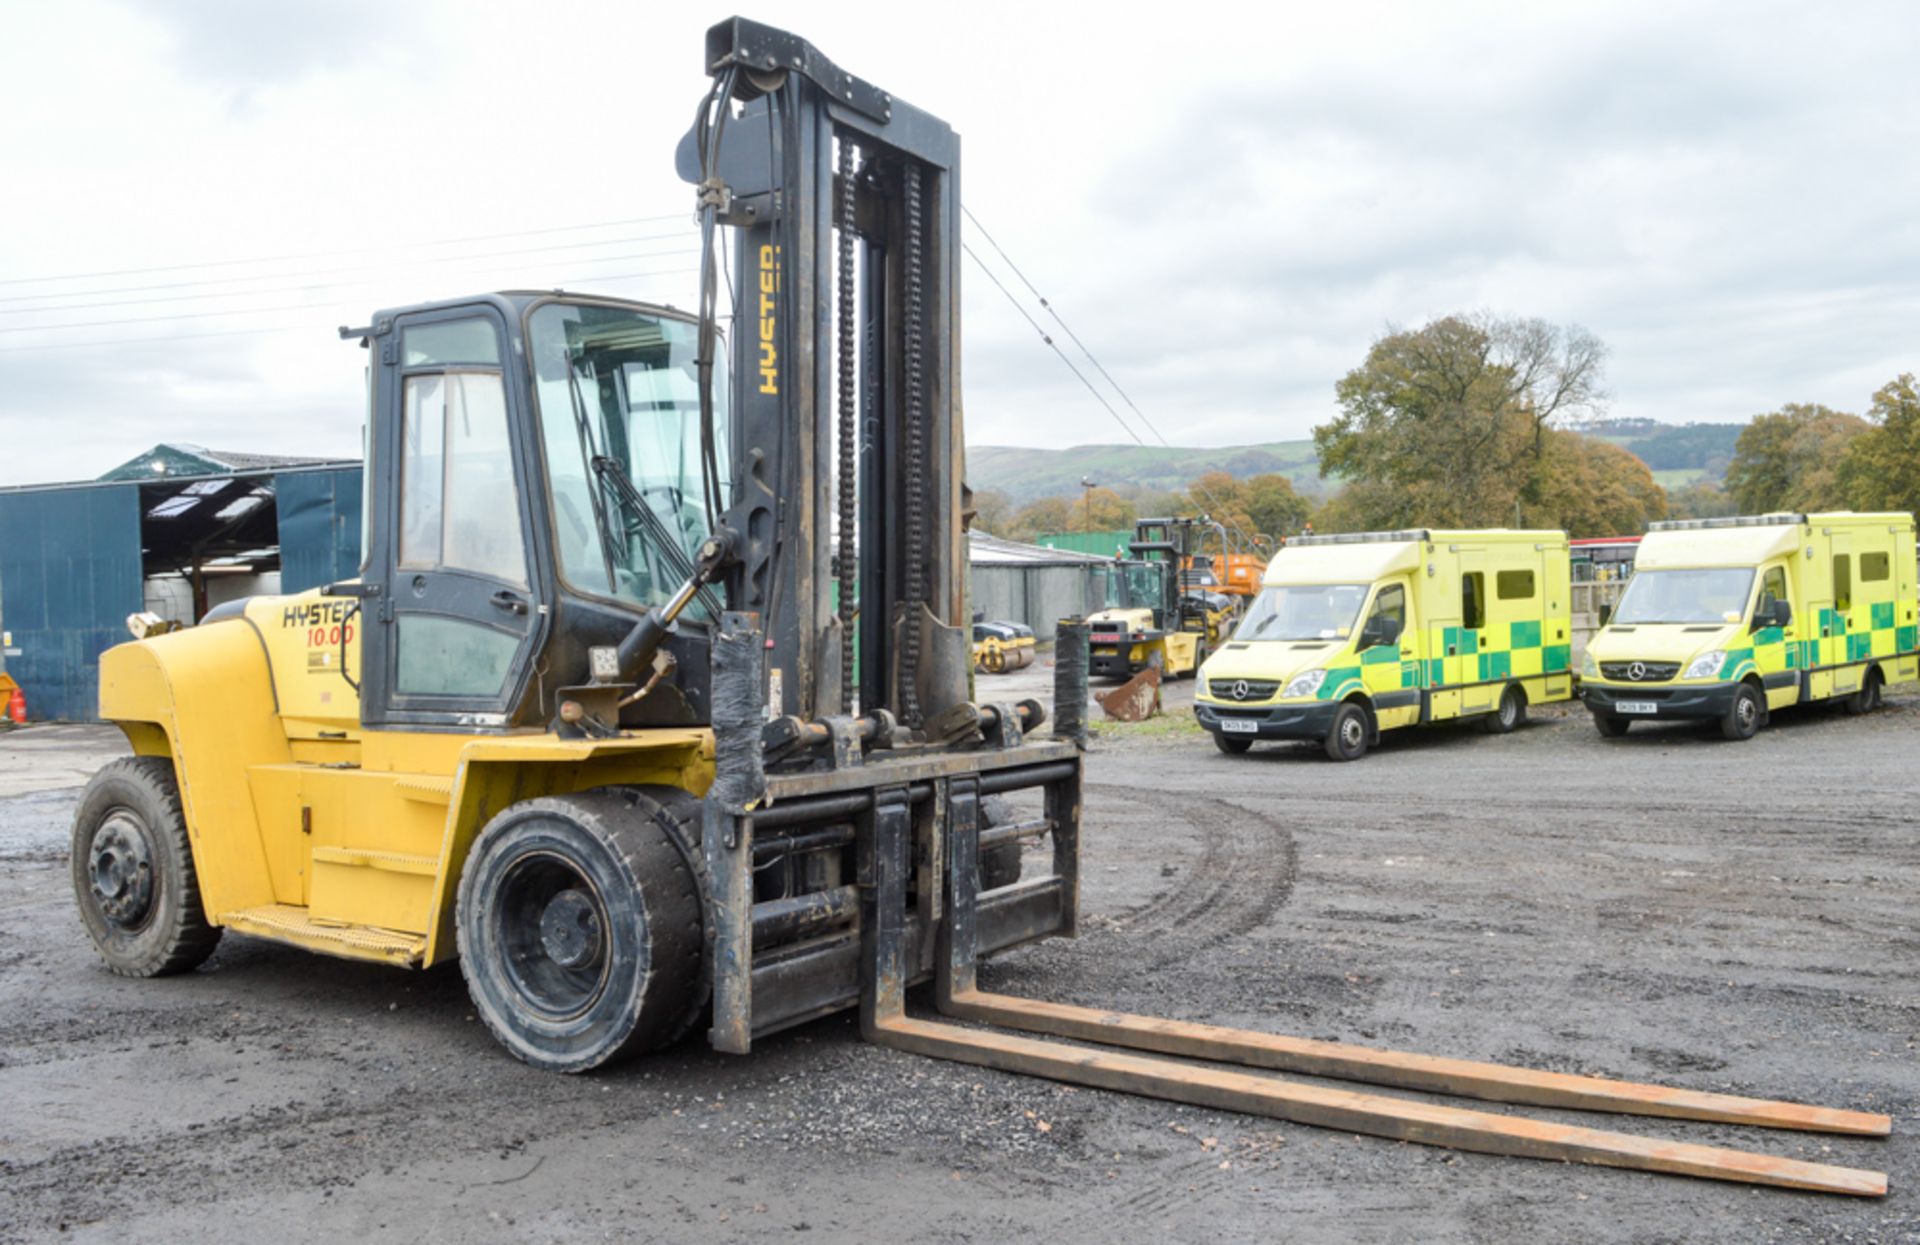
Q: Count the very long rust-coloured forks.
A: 2